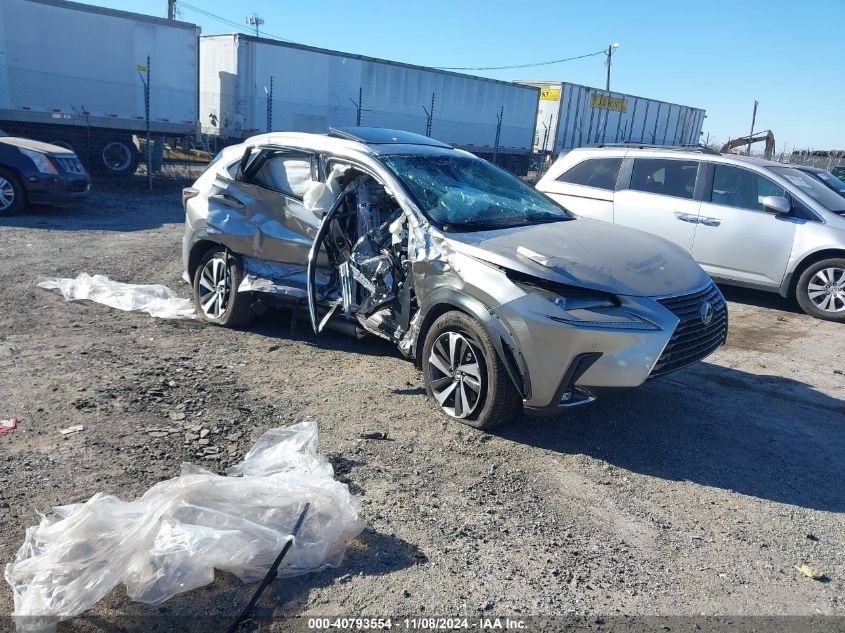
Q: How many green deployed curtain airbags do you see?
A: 0